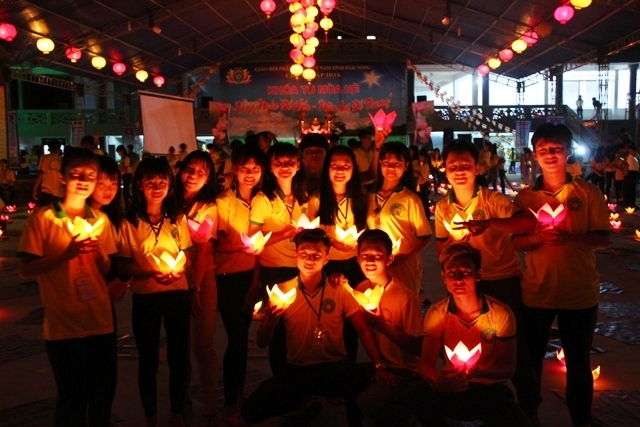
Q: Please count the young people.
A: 14